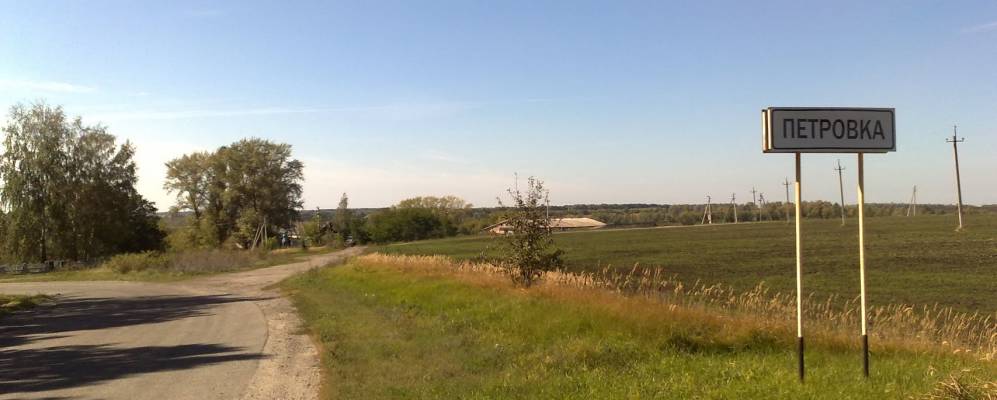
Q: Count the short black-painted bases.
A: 2